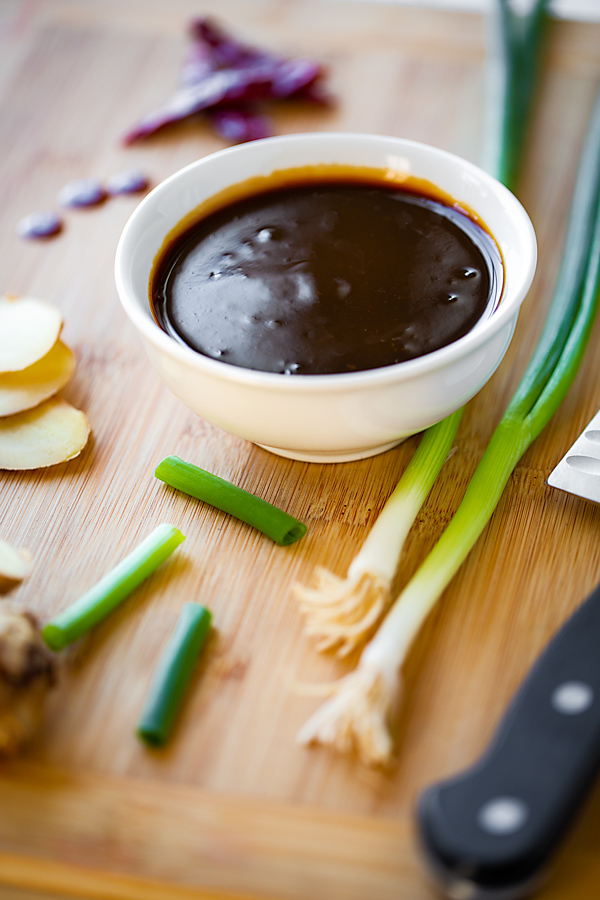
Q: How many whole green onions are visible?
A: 2